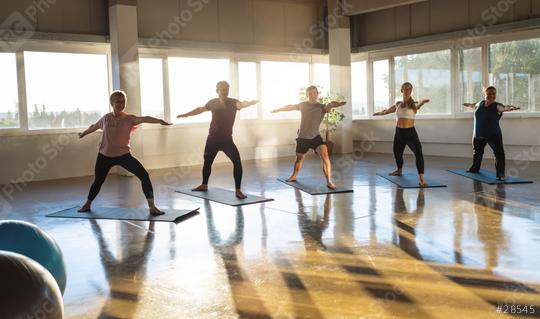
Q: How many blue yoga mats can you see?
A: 5